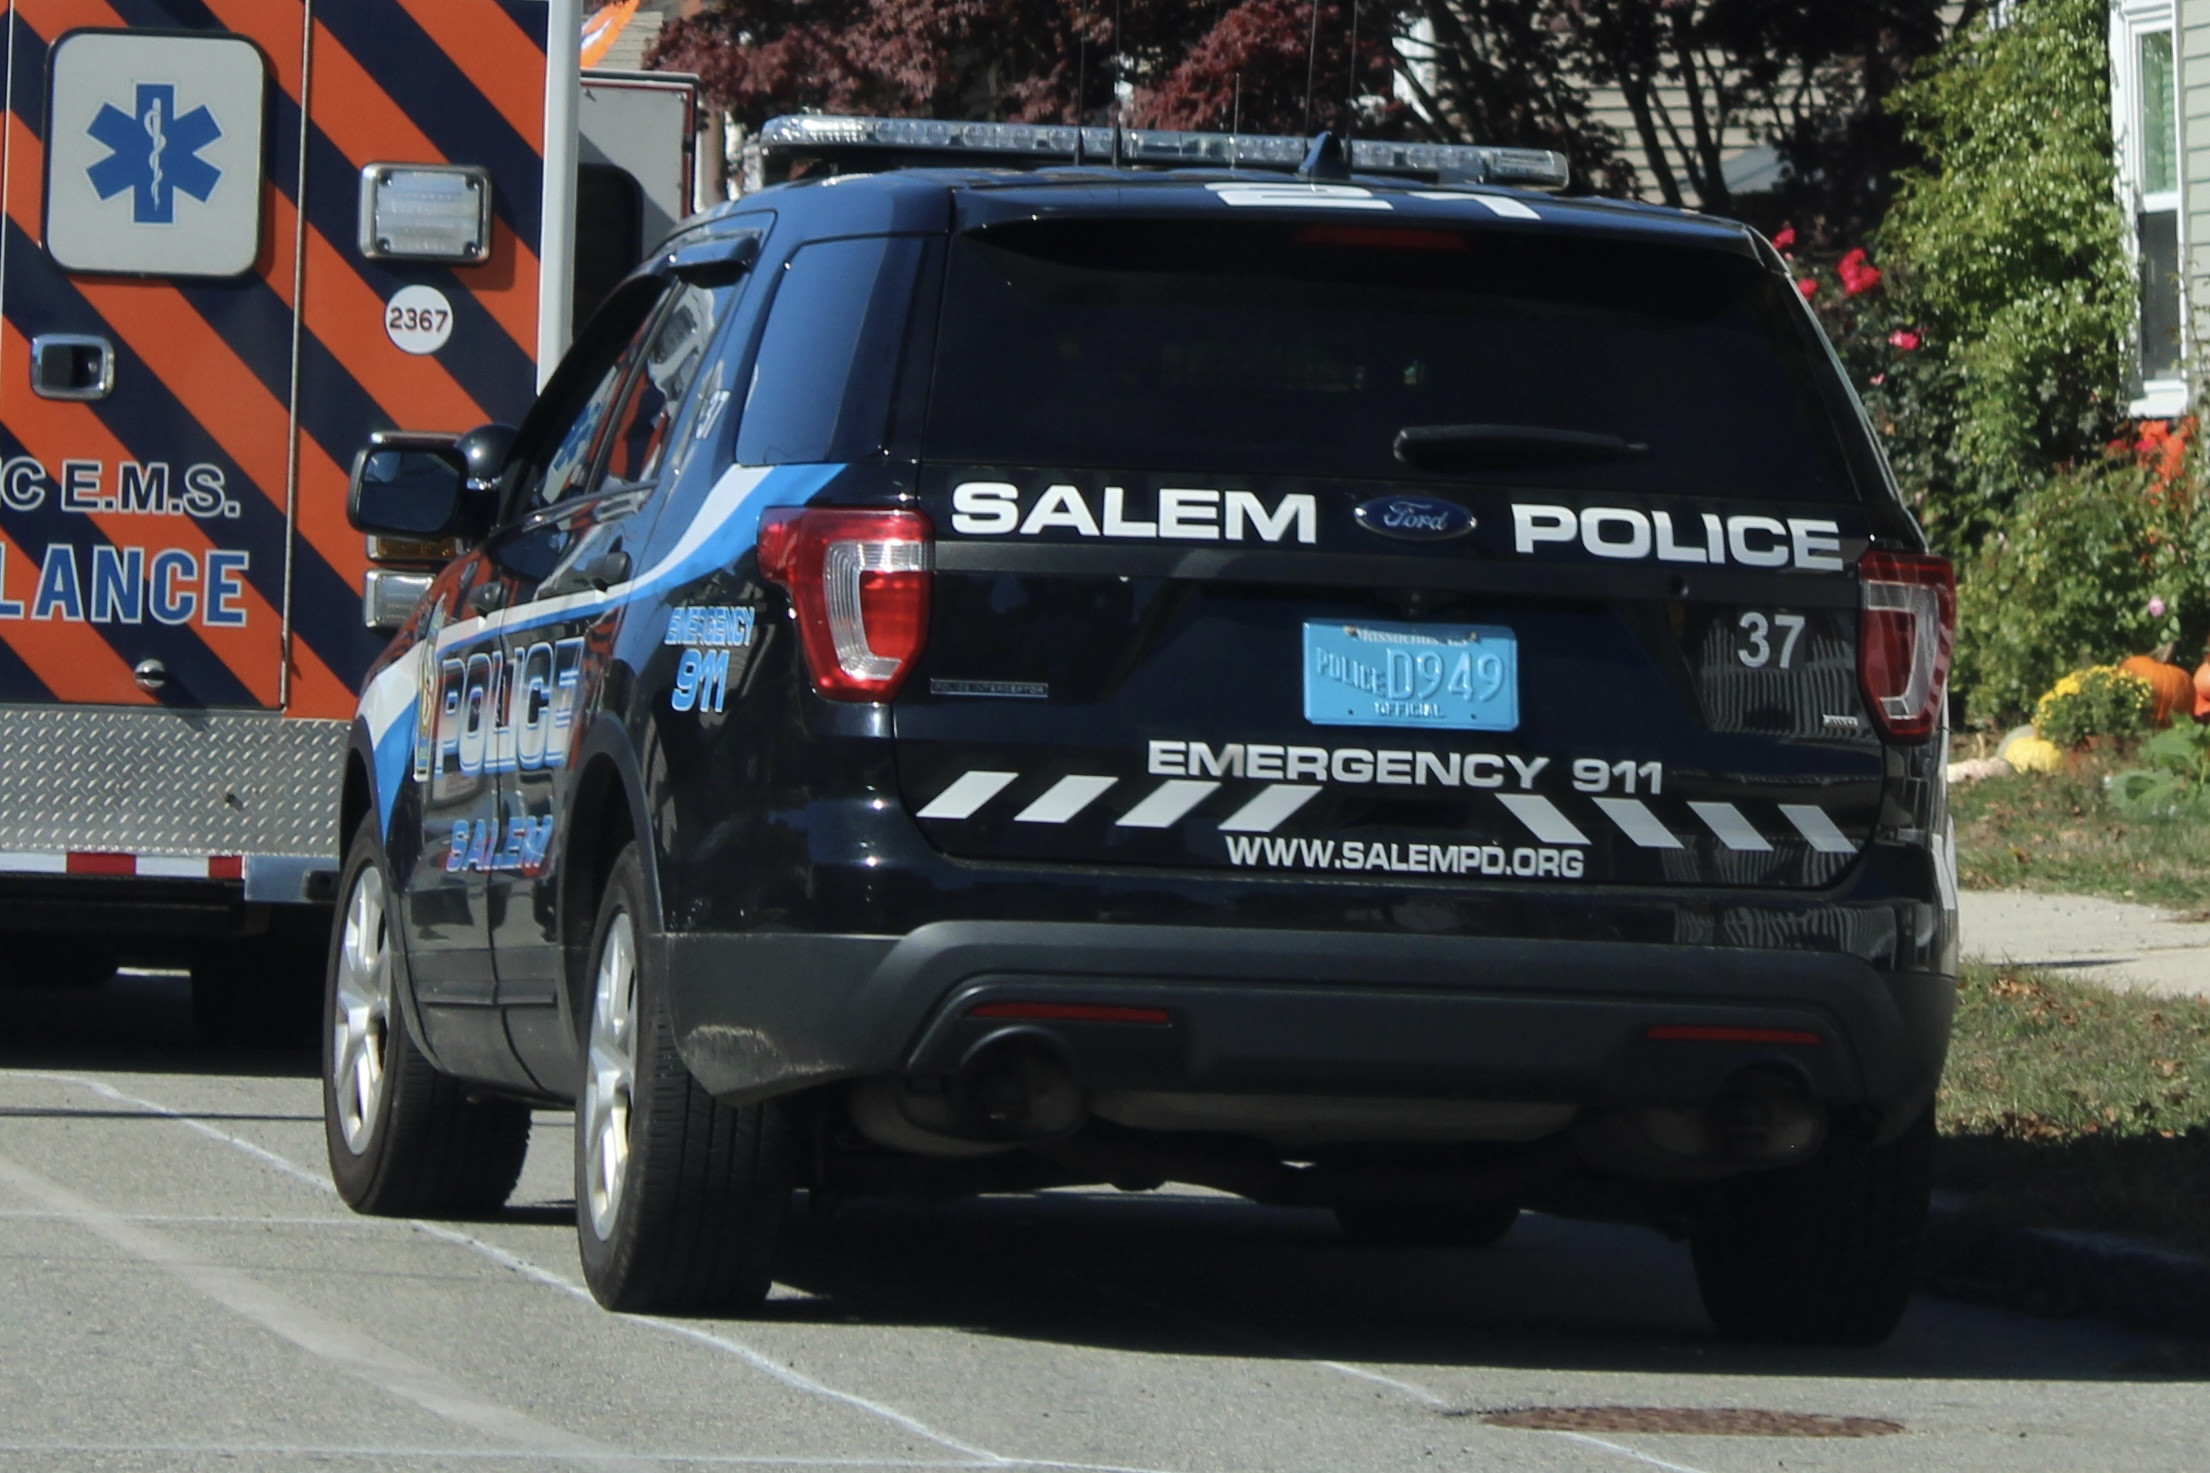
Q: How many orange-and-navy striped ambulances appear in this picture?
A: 1